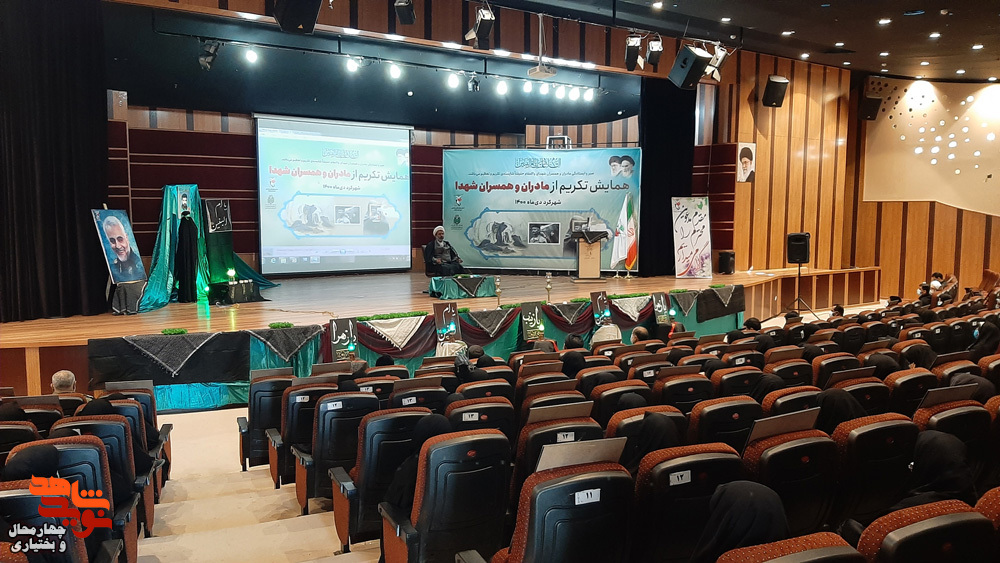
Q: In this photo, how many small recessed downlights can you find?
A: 15